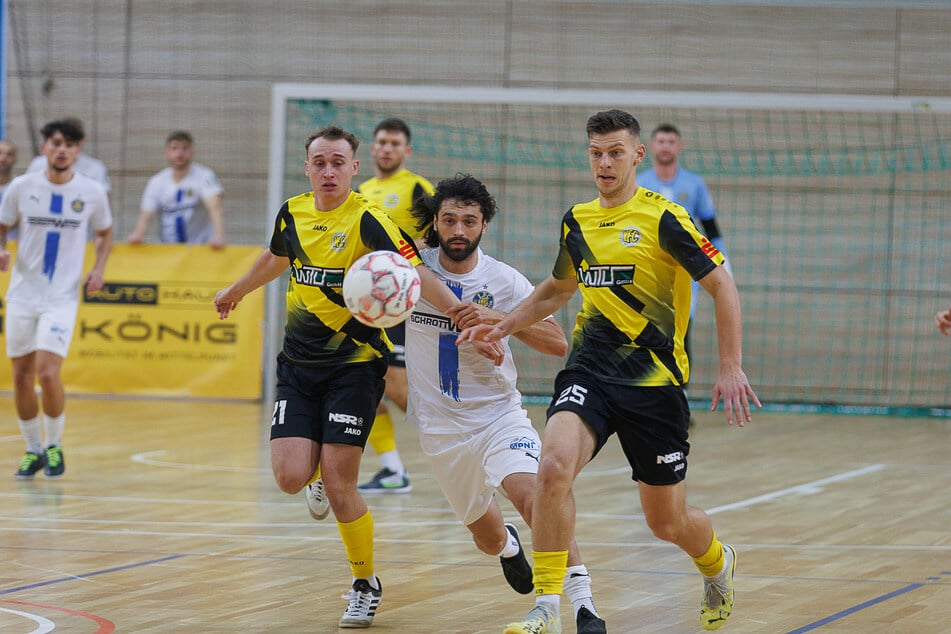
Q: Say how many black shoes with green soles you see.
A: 0